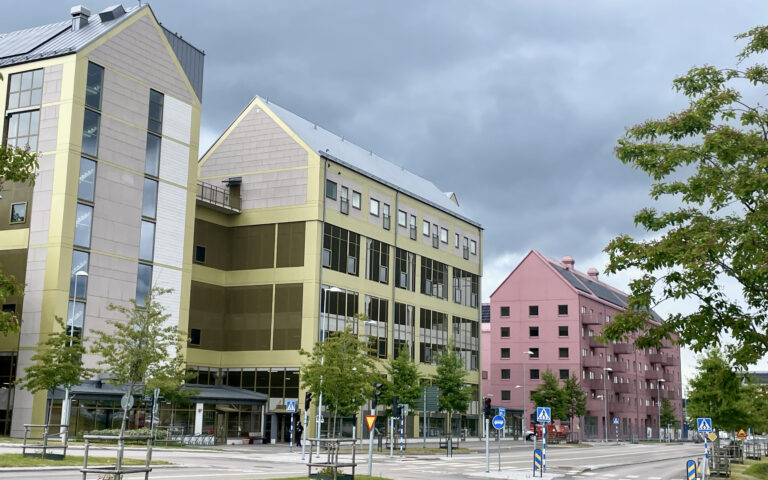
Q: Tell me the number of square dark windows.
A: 14